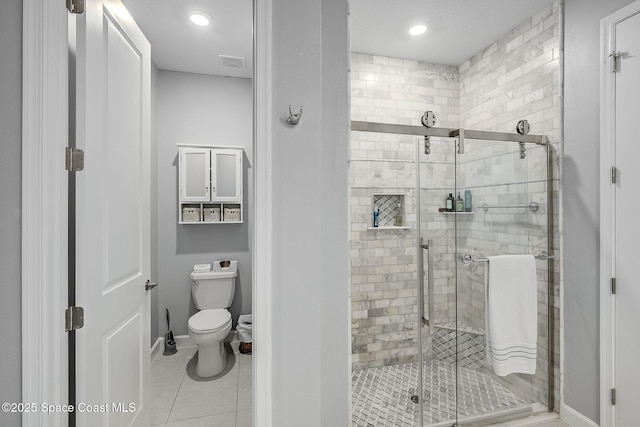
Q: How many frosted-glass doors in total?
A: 2